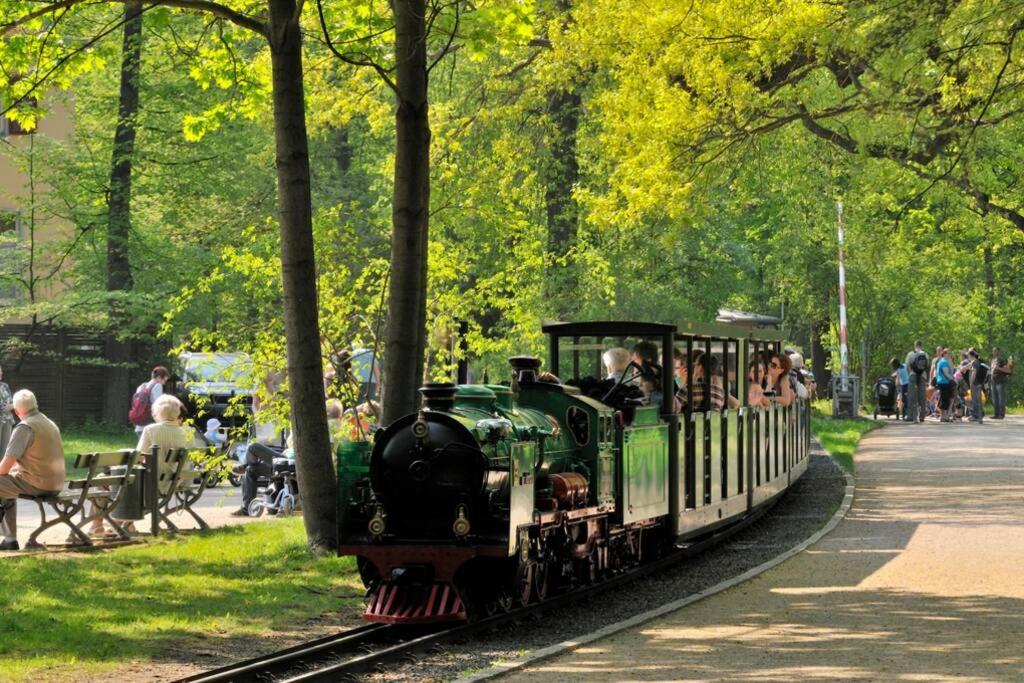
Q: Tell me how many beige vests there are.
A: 1